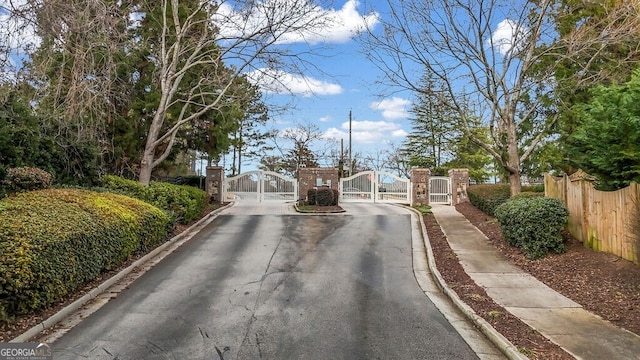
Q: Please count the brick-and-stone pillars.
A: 4